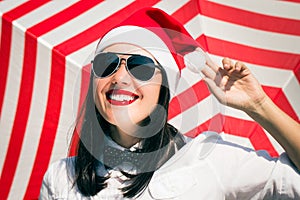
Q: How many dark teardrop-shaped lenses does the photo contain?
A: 2